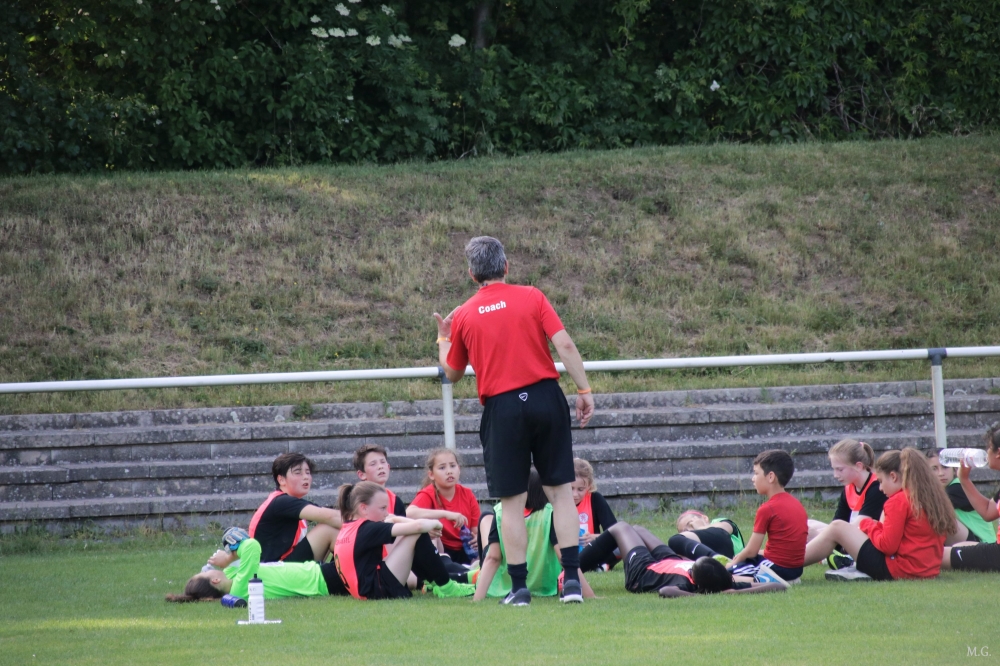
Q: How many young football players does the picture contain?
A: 14